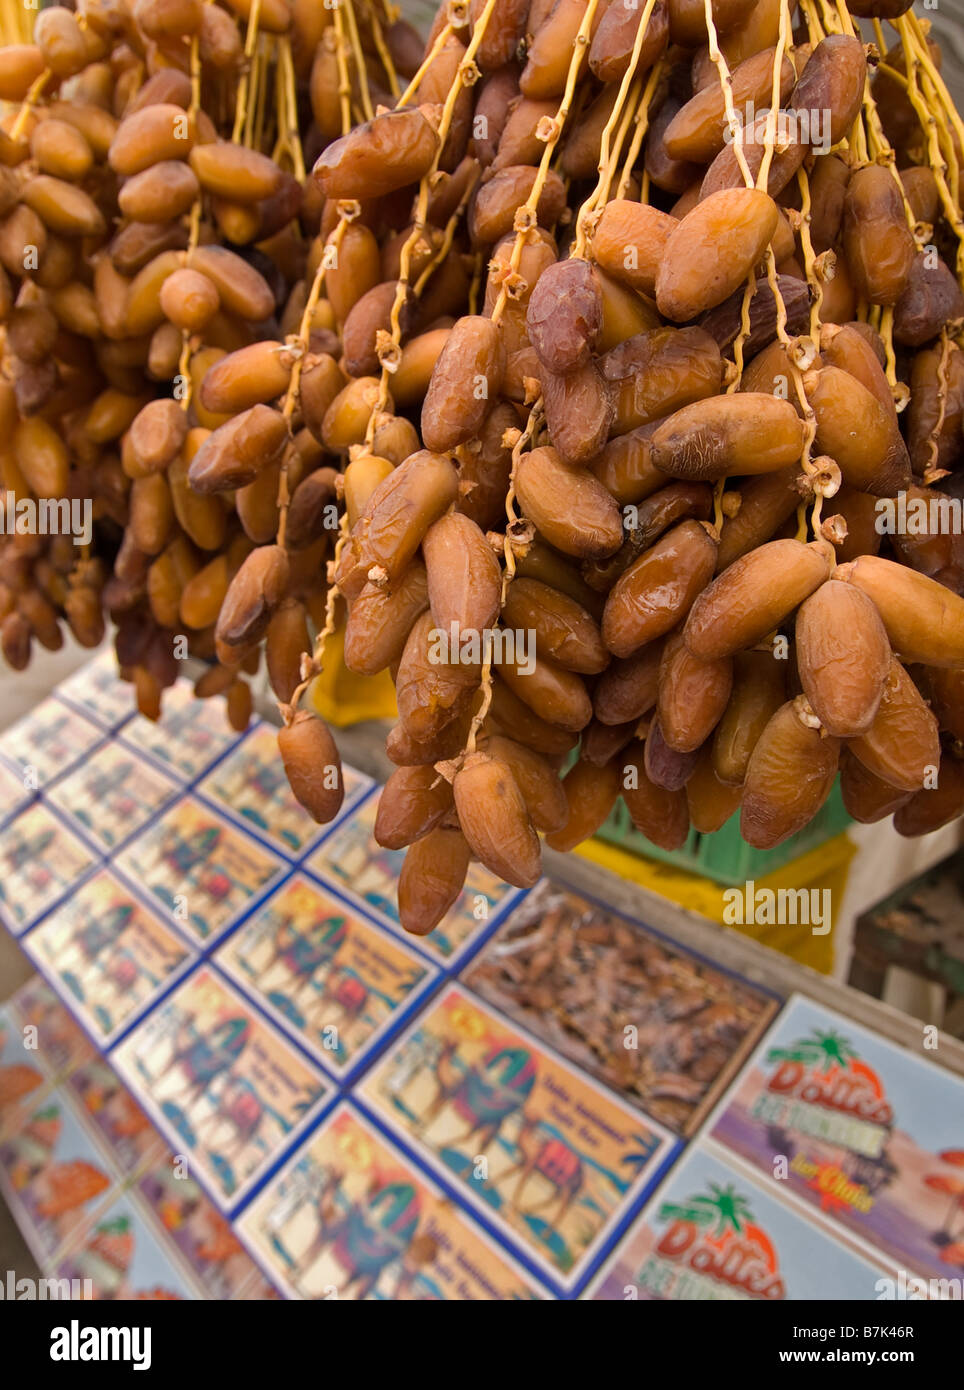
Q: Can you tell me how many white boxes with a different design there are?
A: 2